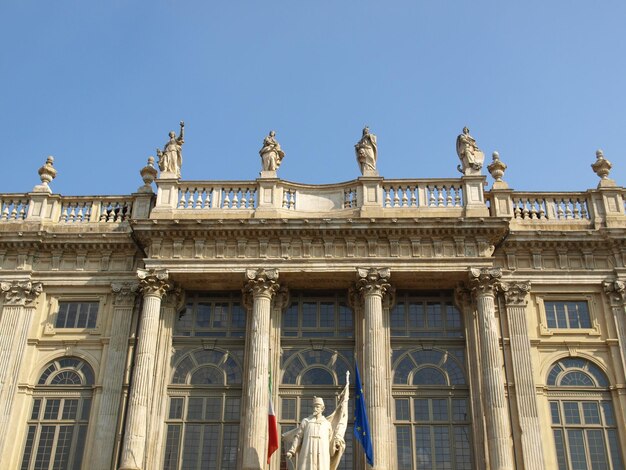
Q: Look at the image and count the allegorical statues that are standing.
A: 4